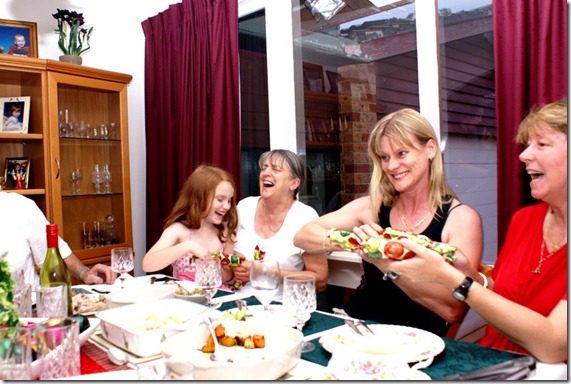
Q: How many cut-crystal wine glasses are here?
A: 3